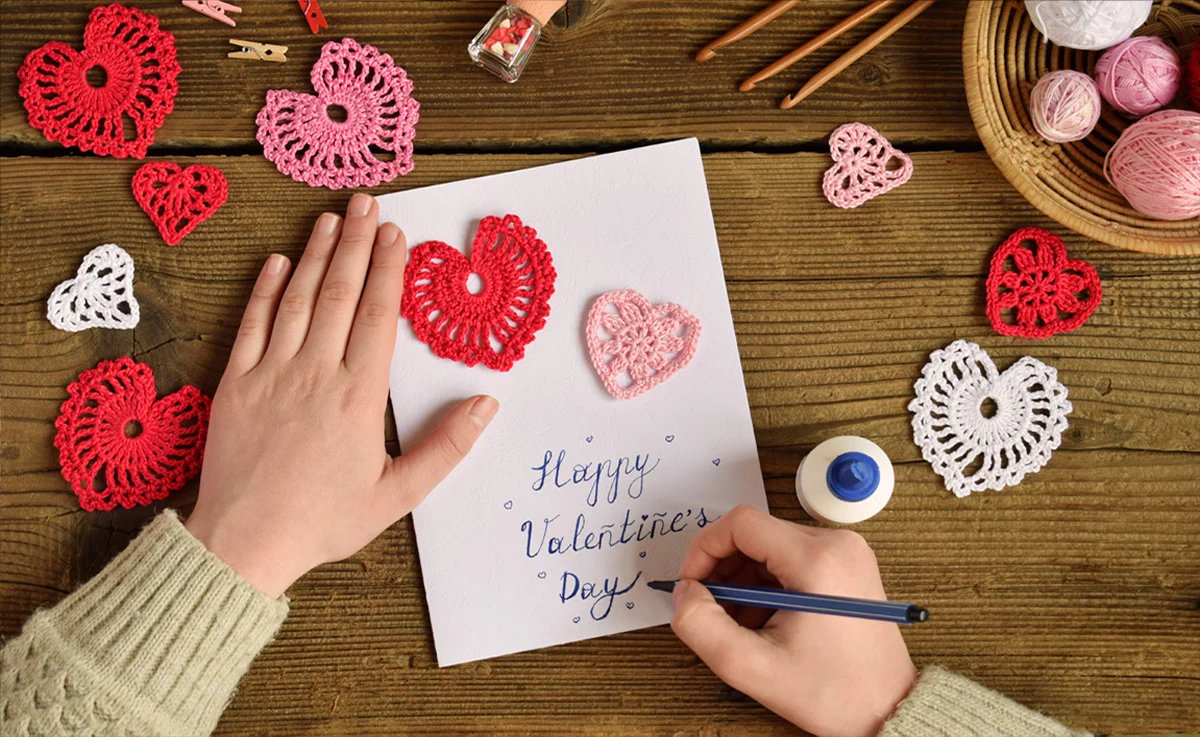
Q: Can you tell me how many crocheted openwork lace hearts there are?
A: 10